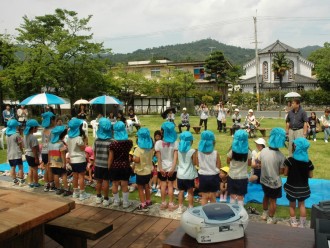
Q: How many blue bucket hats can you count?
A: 14